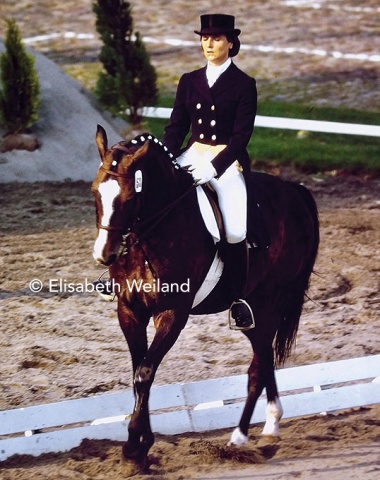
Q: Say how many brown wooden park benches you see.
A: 0